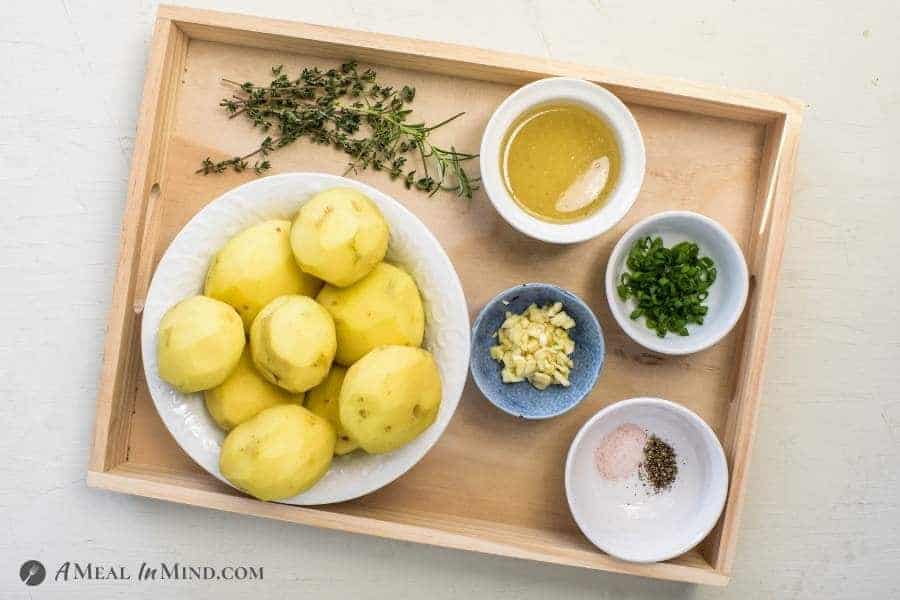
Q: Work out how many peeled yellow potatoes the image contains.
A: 9